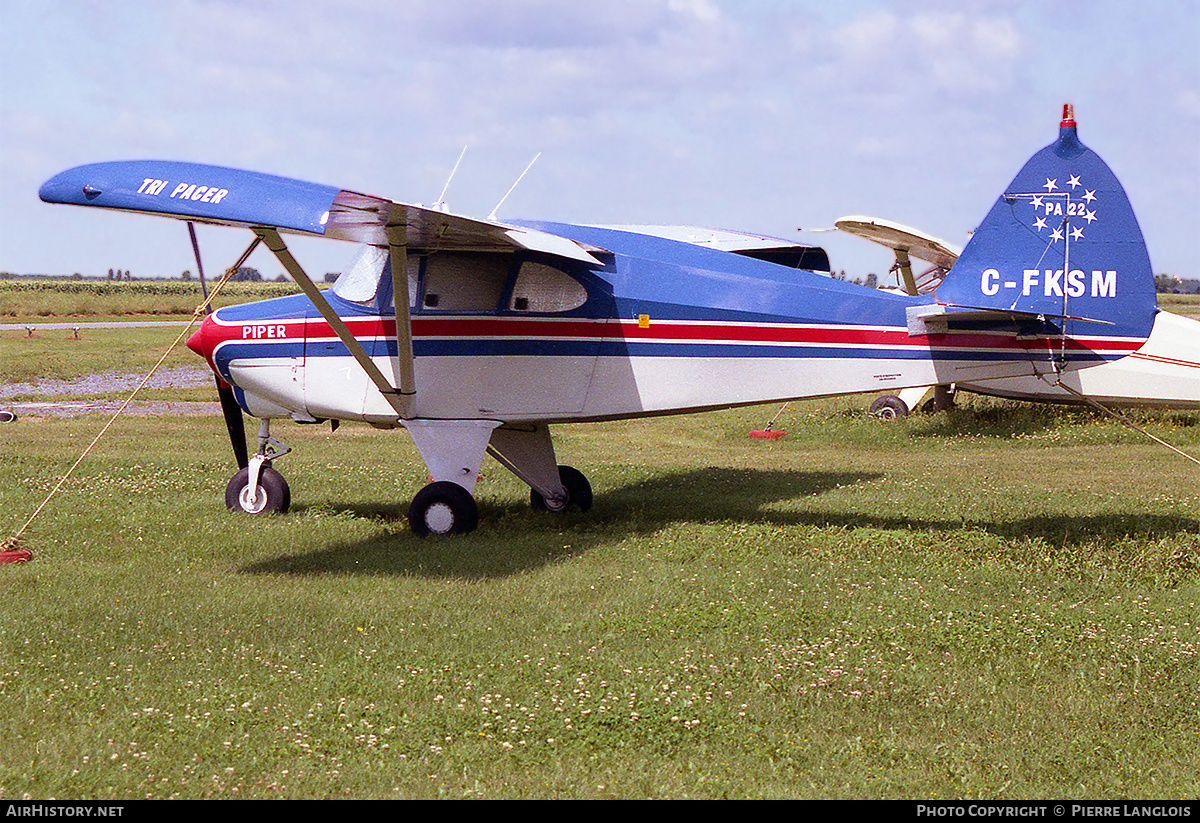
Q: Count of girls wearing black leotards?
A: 0